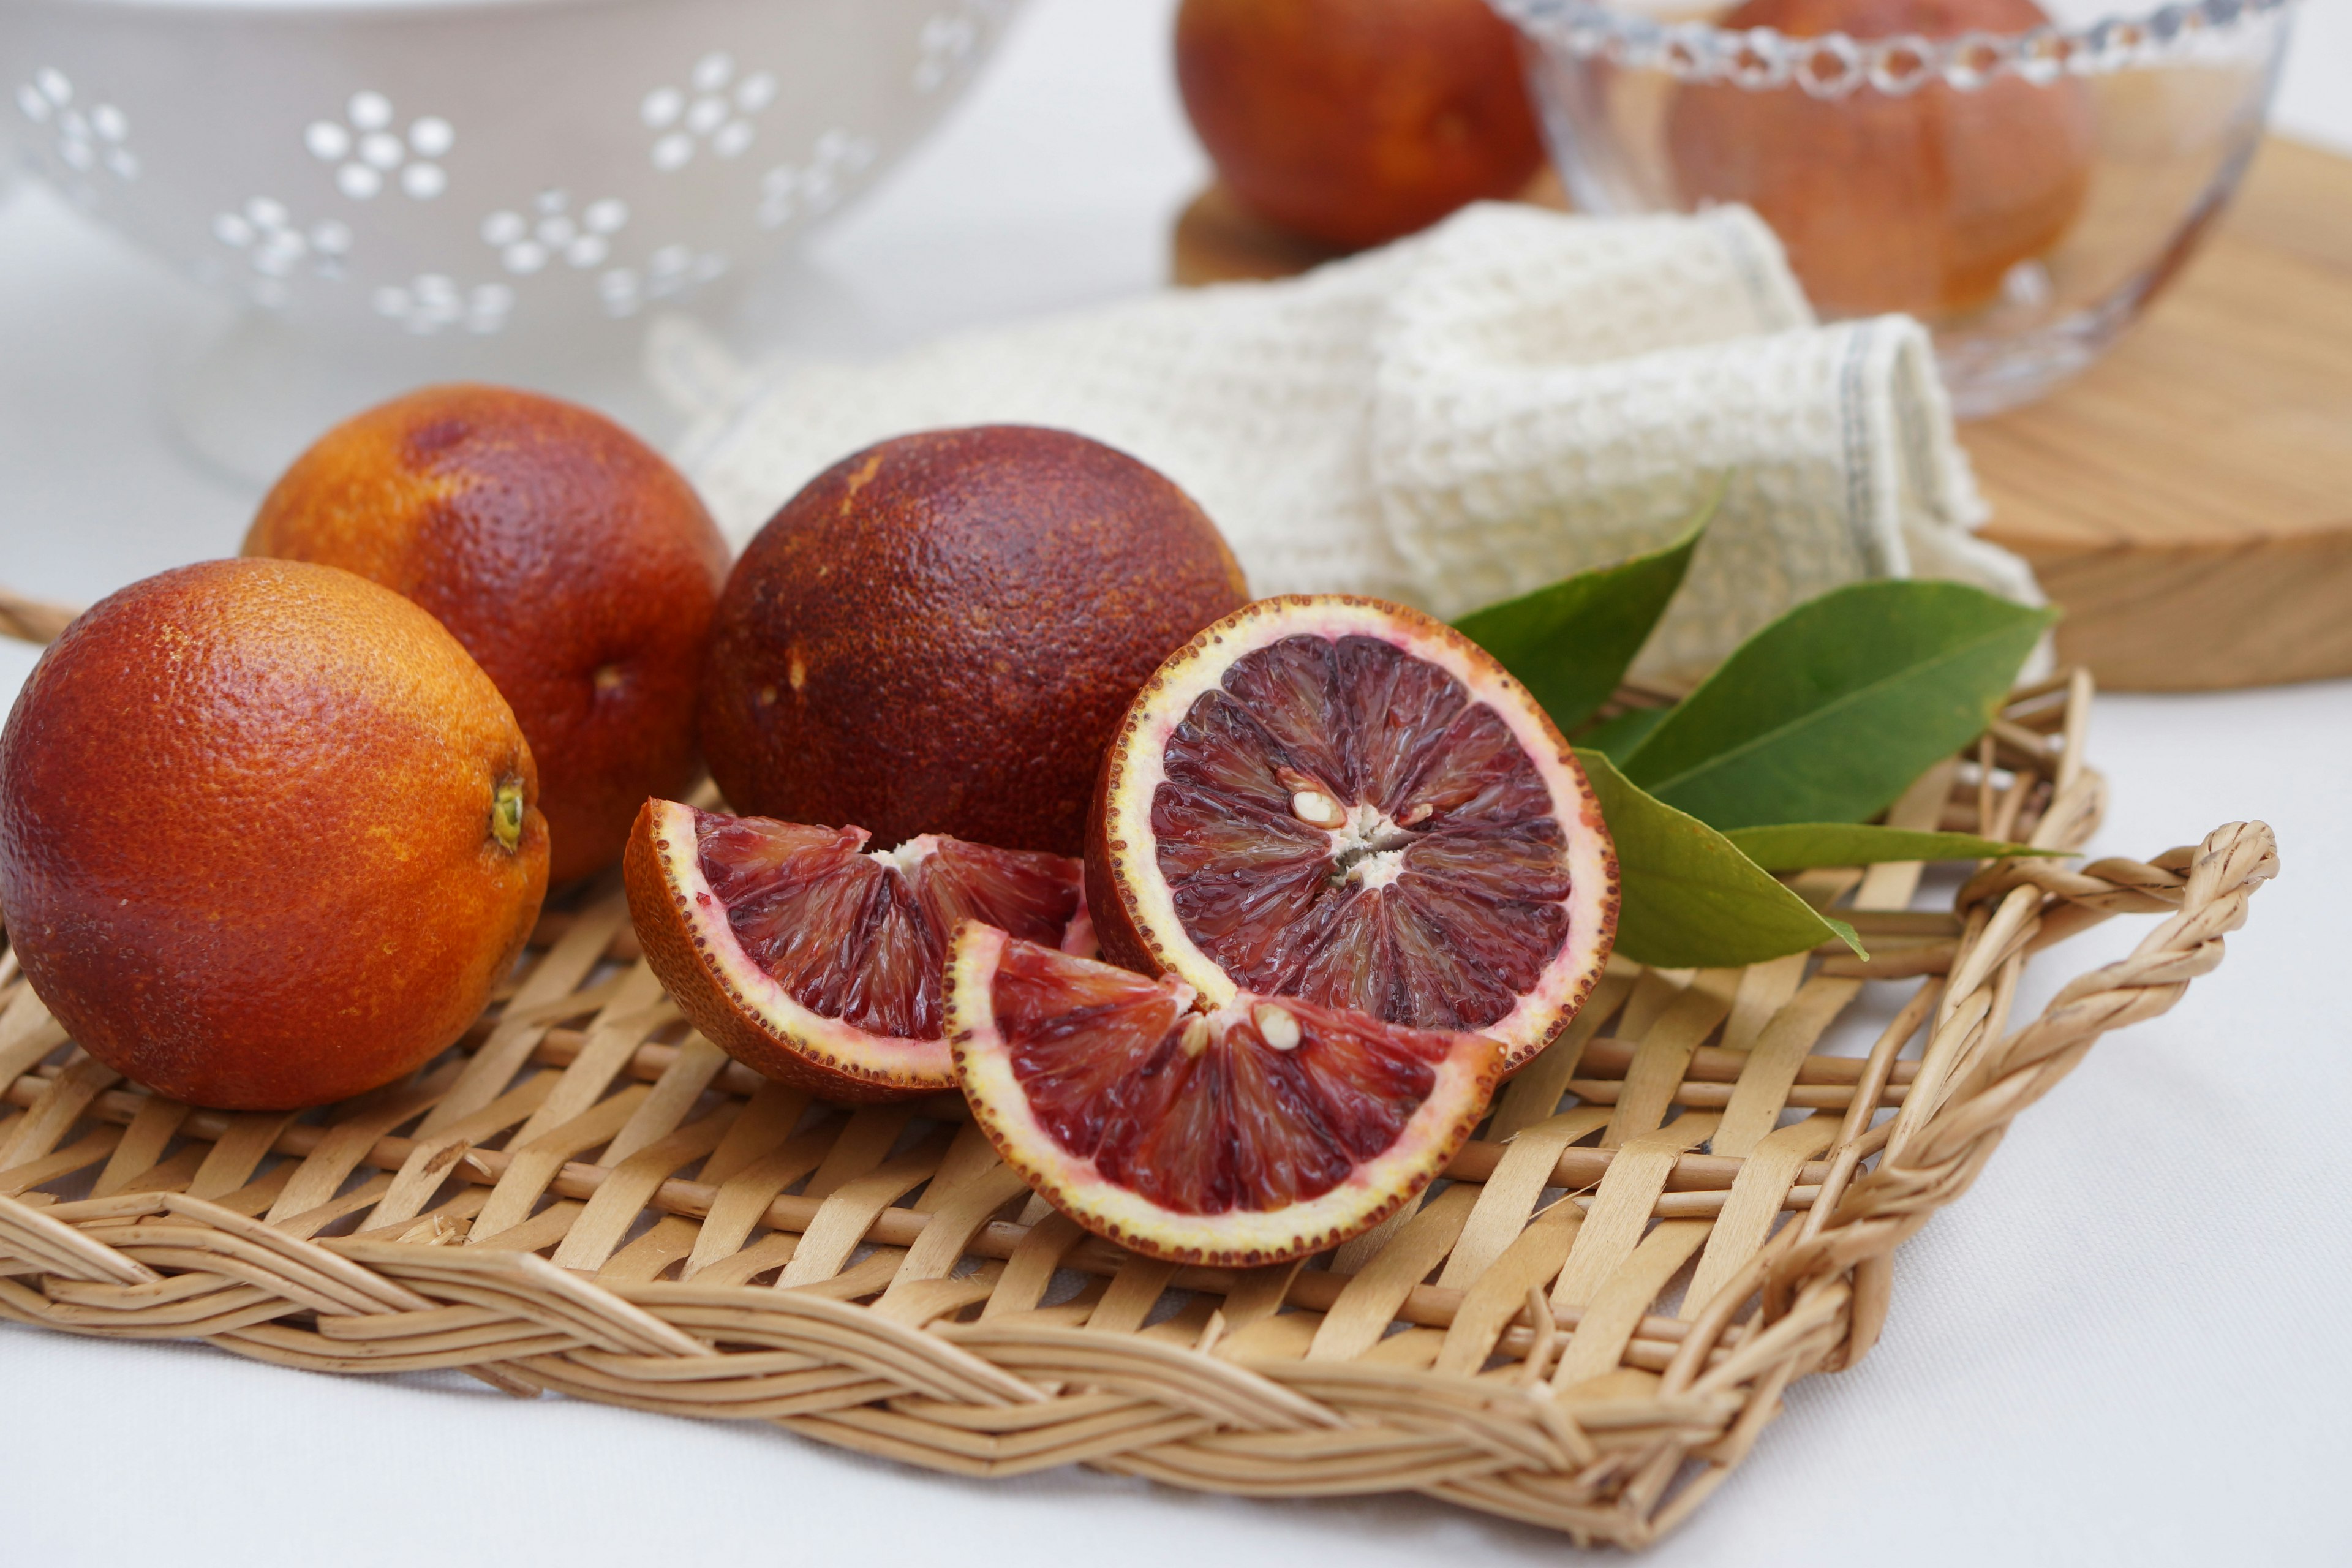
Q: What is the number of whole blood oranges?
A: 5